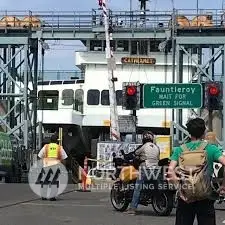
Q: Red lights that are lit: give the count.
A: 2